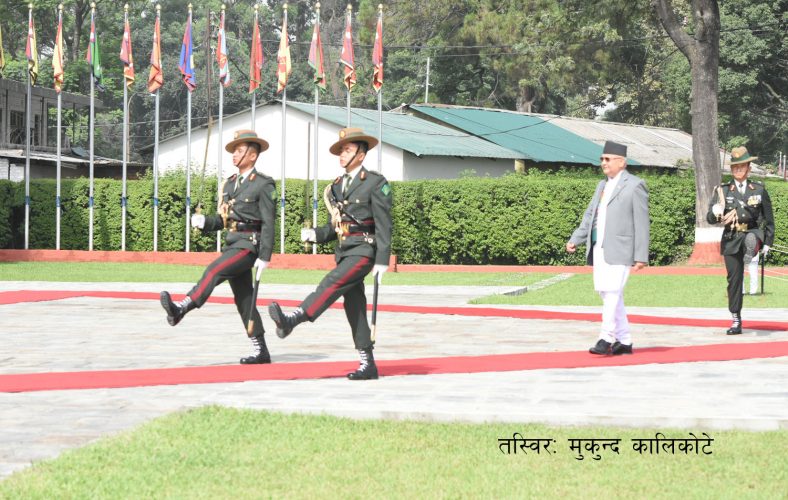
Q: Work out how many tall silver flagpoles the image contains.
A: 12